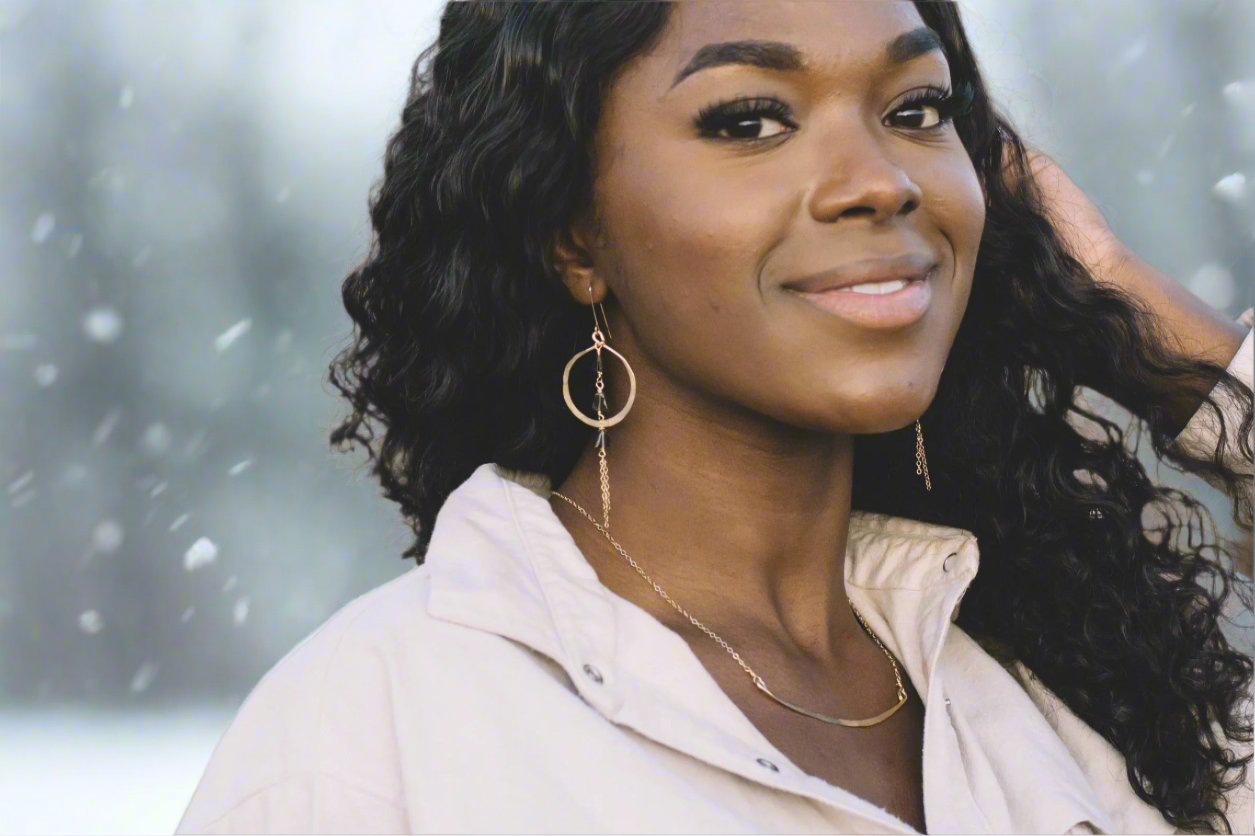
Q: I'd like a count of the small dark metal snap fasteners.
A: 3